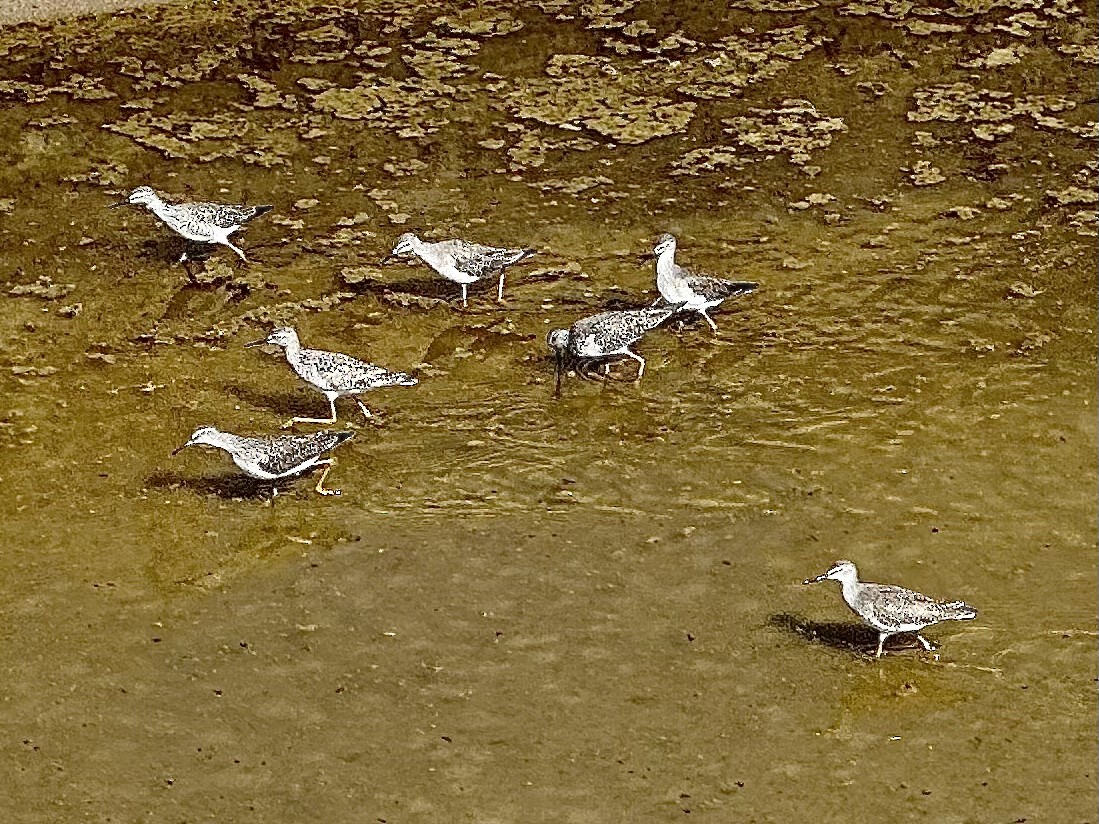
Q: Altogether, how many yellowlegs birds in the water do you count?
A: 7